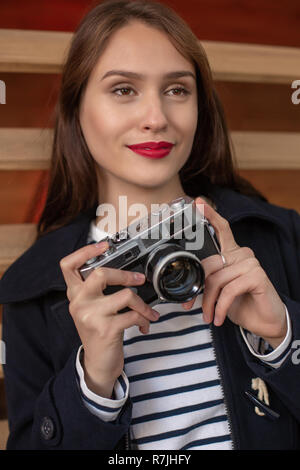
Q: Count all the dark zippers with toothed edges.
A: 1